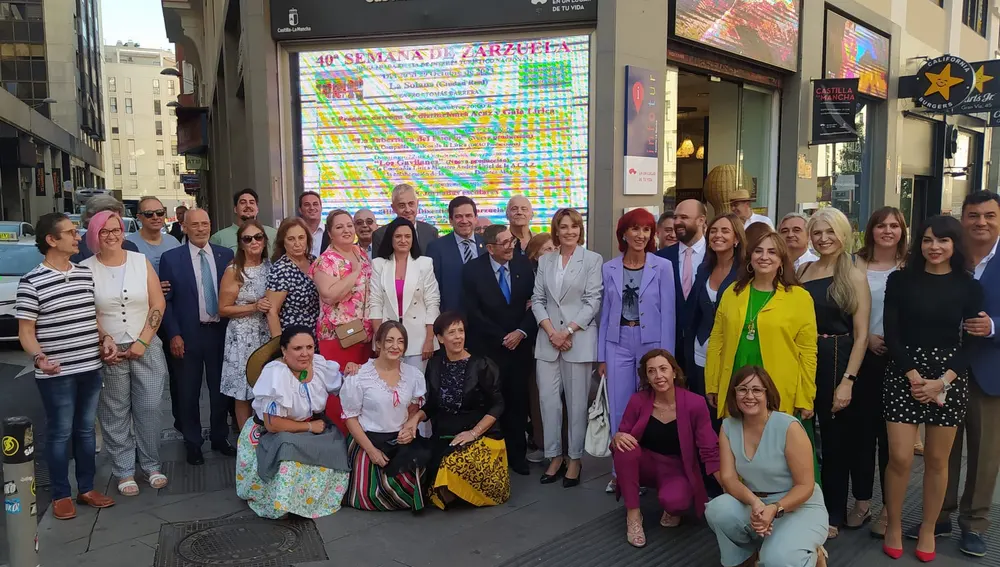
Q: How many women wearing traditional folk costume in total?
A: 3